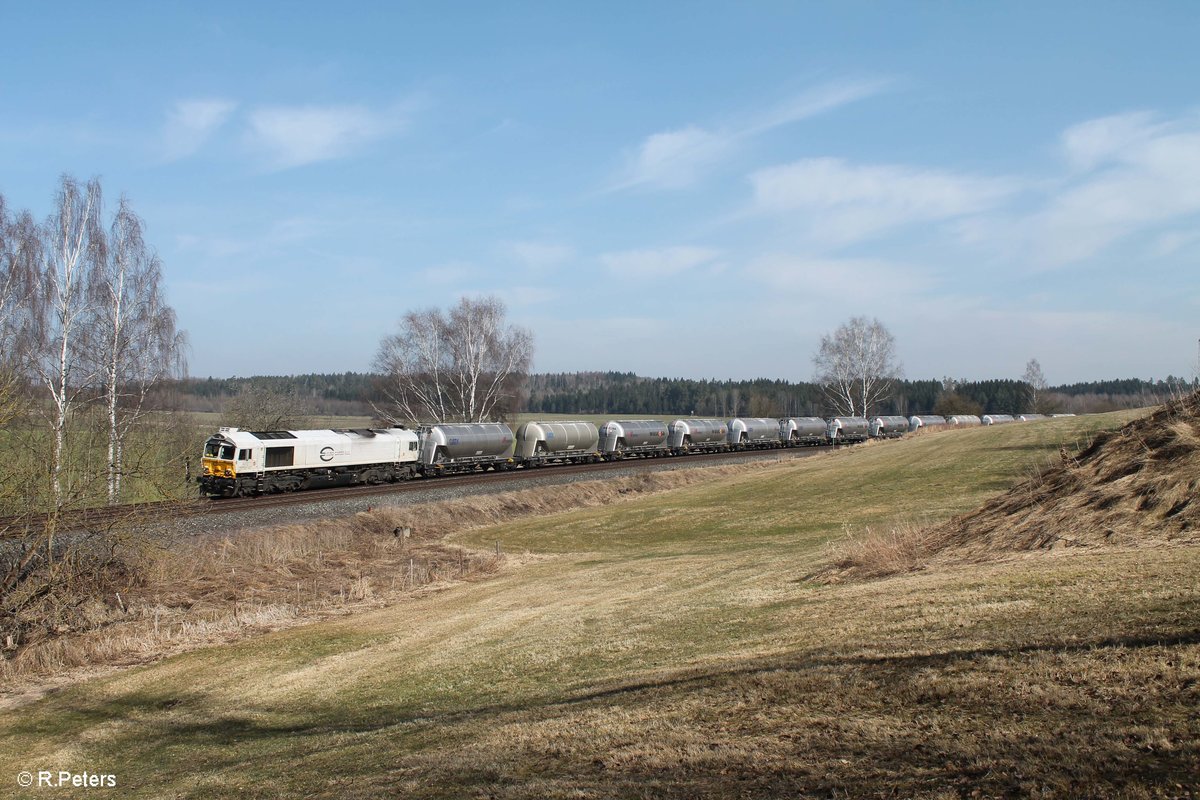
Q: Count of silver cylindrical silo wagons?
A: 13